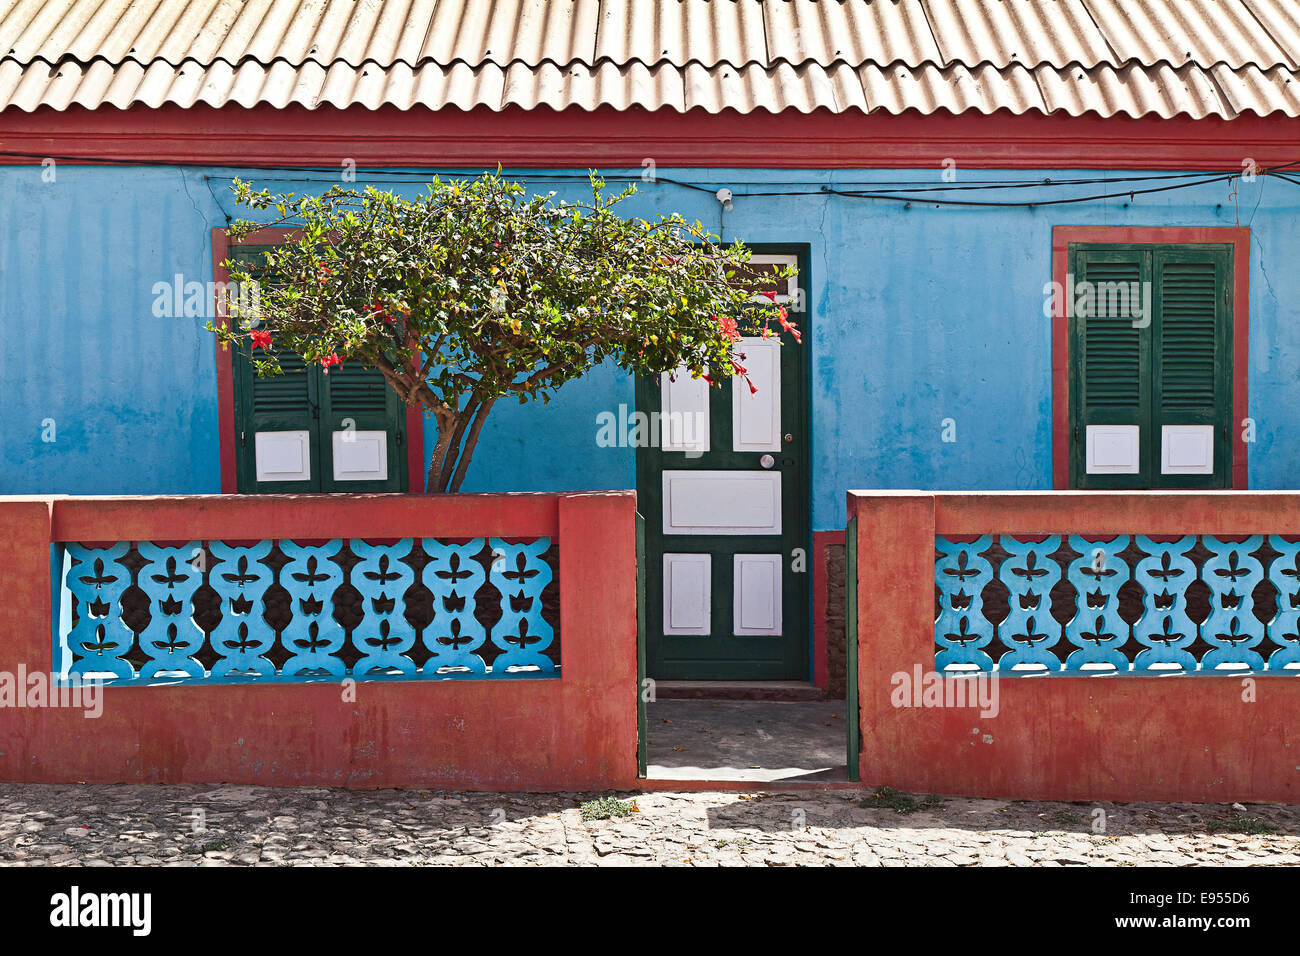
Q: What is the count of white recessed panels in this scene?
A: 9